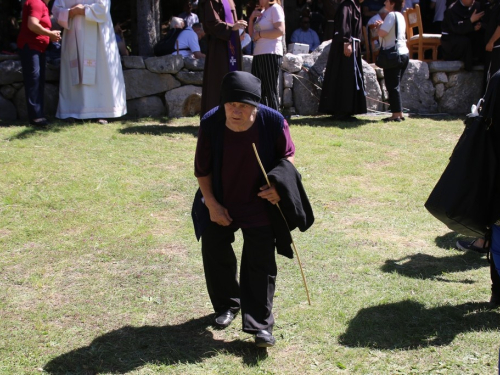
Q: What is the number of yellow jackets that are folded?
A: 0